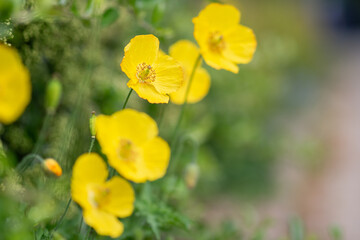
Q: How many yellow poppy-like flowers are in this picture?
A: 6